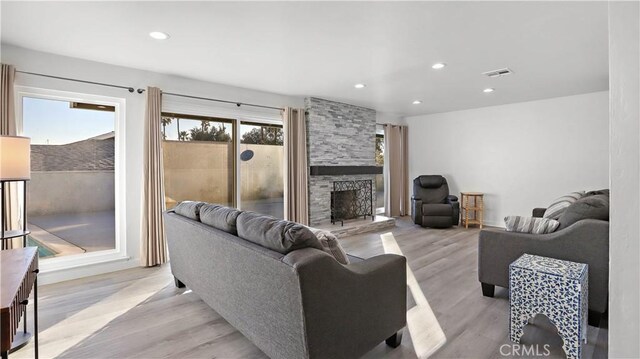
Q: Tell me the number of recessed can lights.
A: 5